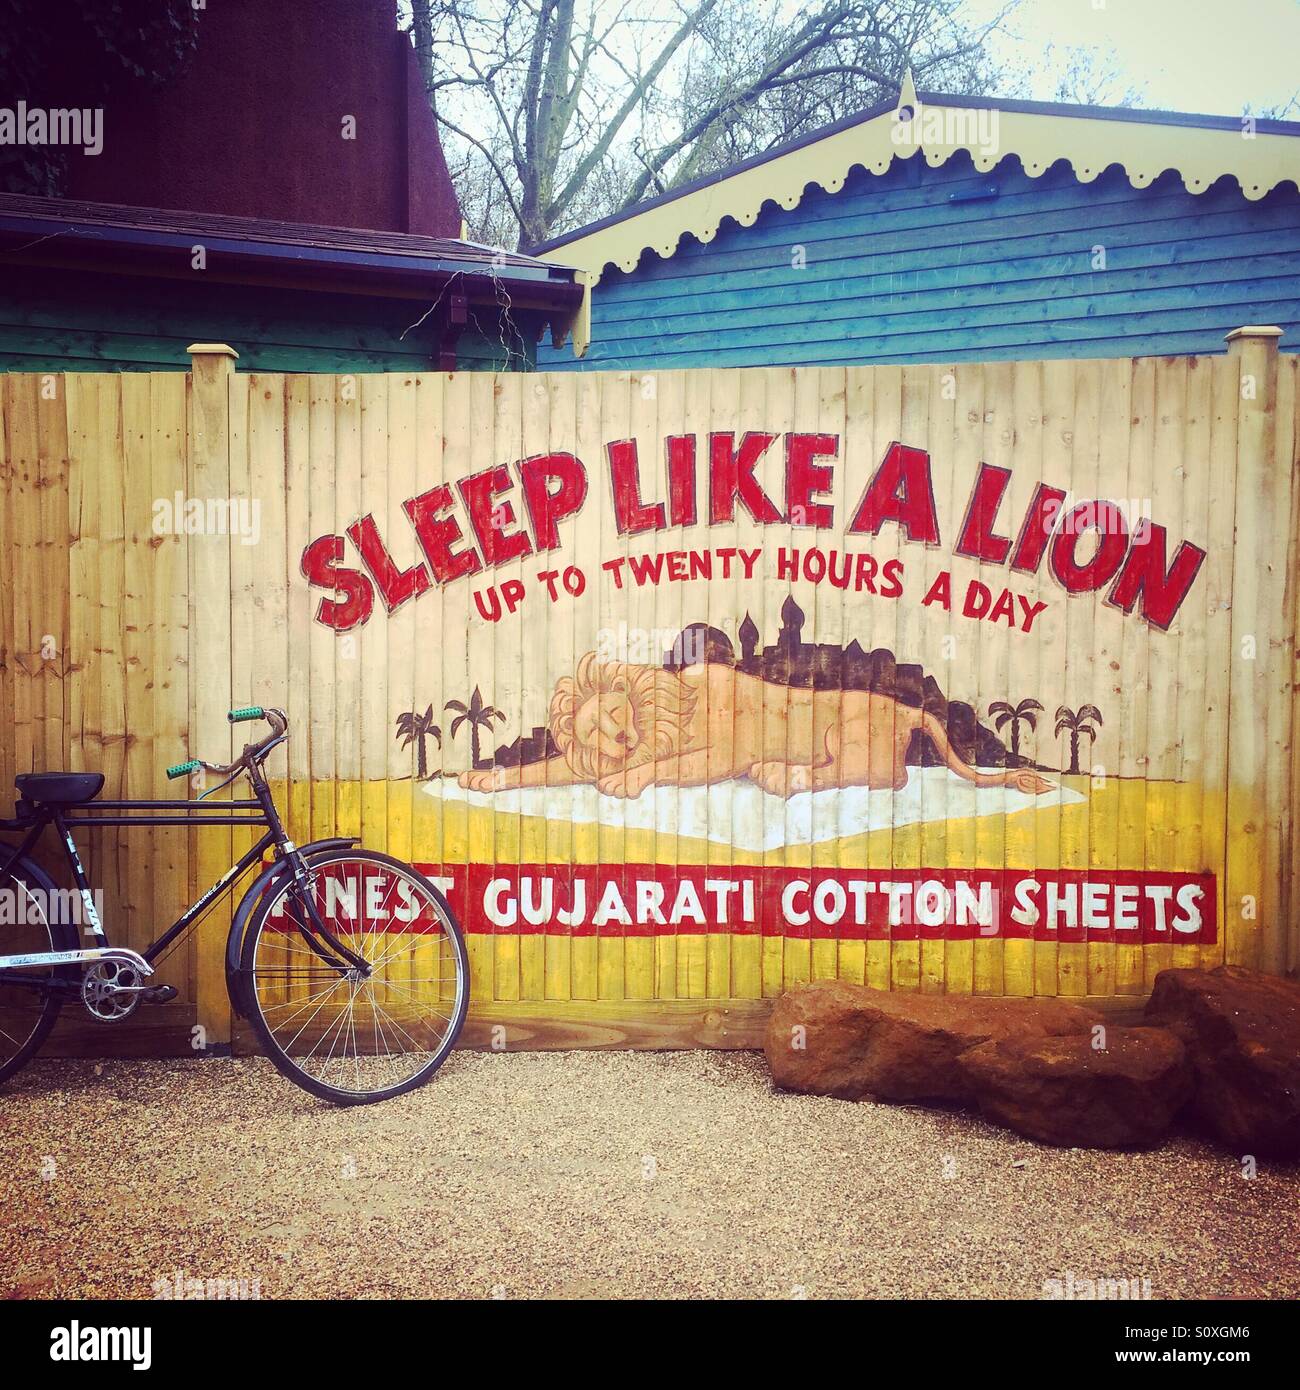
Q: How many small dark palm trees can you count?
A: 4